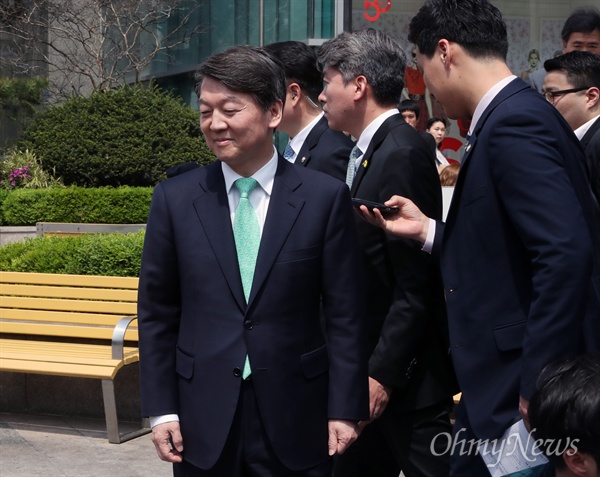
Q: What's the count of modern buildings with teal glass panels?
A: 1